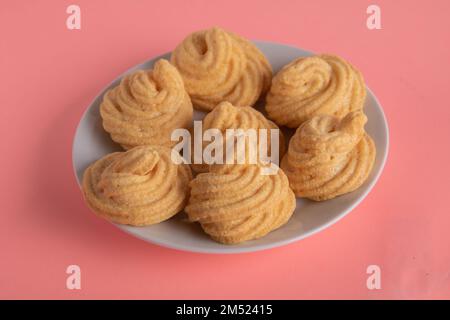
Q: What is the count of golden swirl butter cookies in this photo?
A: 7